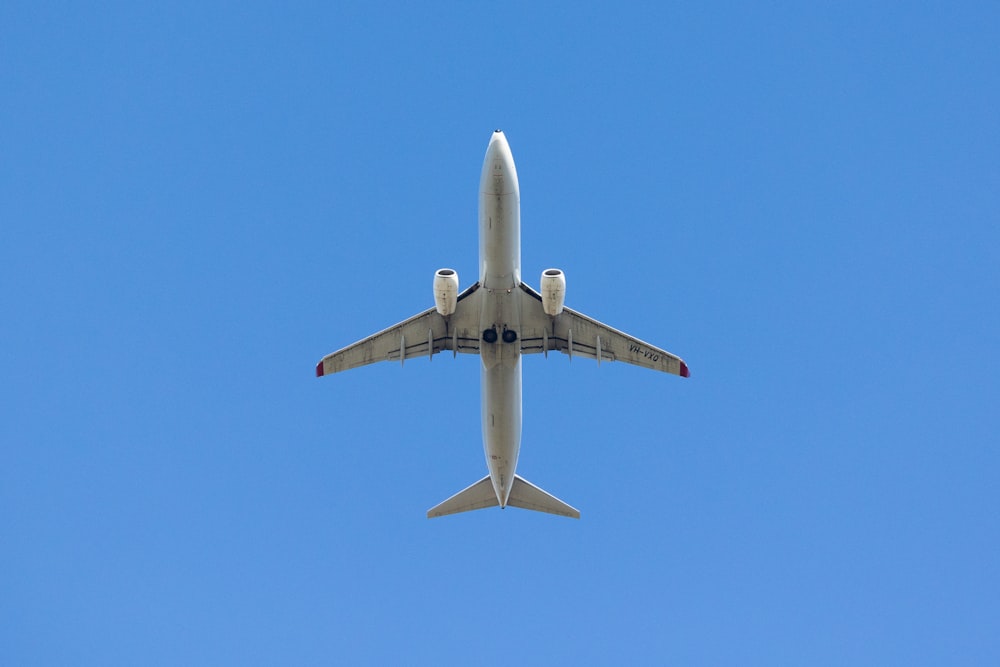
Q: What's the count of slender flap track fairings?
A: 6